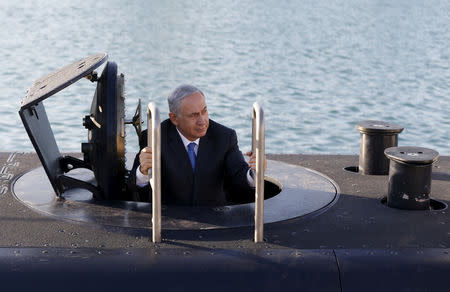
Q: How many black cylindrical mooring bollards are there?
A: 2